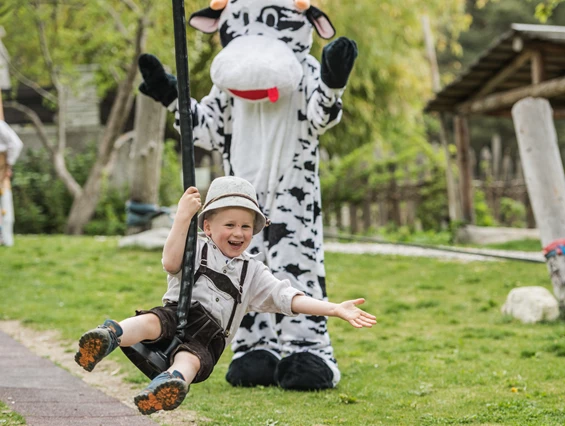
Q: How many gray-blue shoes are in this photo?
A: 2